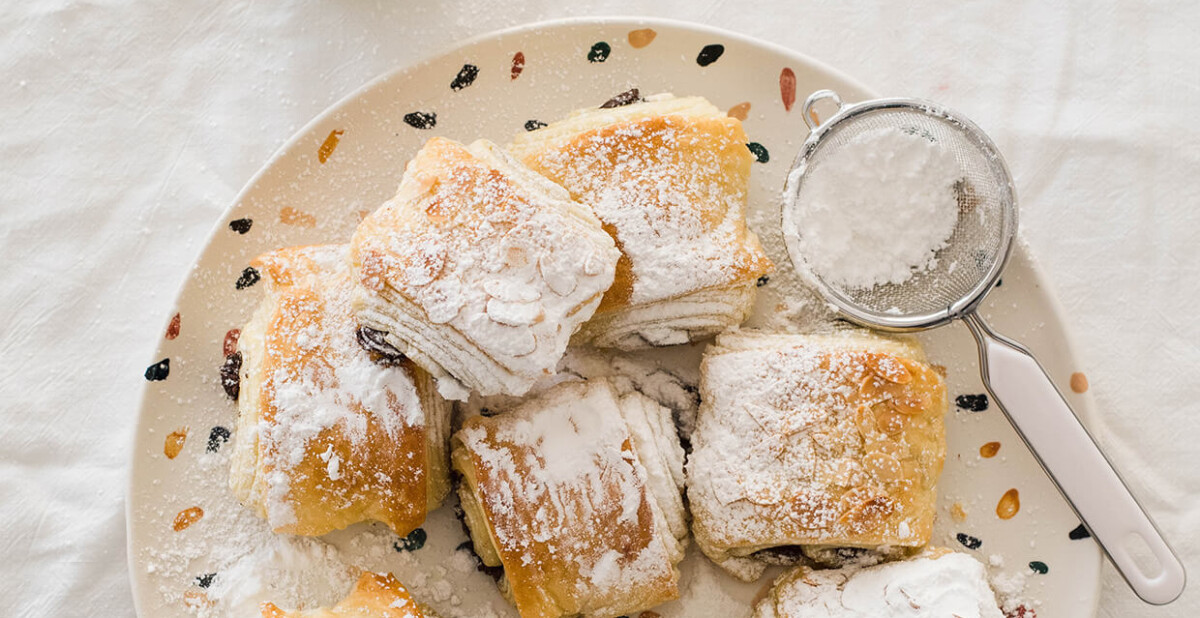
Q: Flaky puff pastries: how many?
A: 7